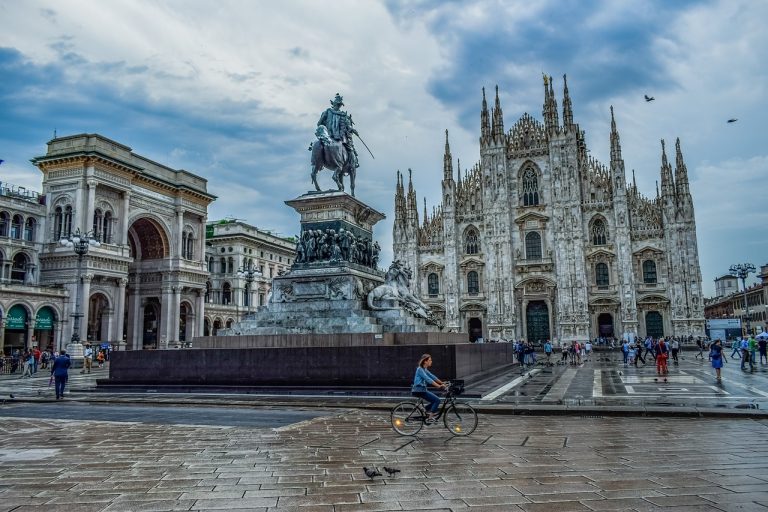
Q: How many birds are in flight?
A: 2